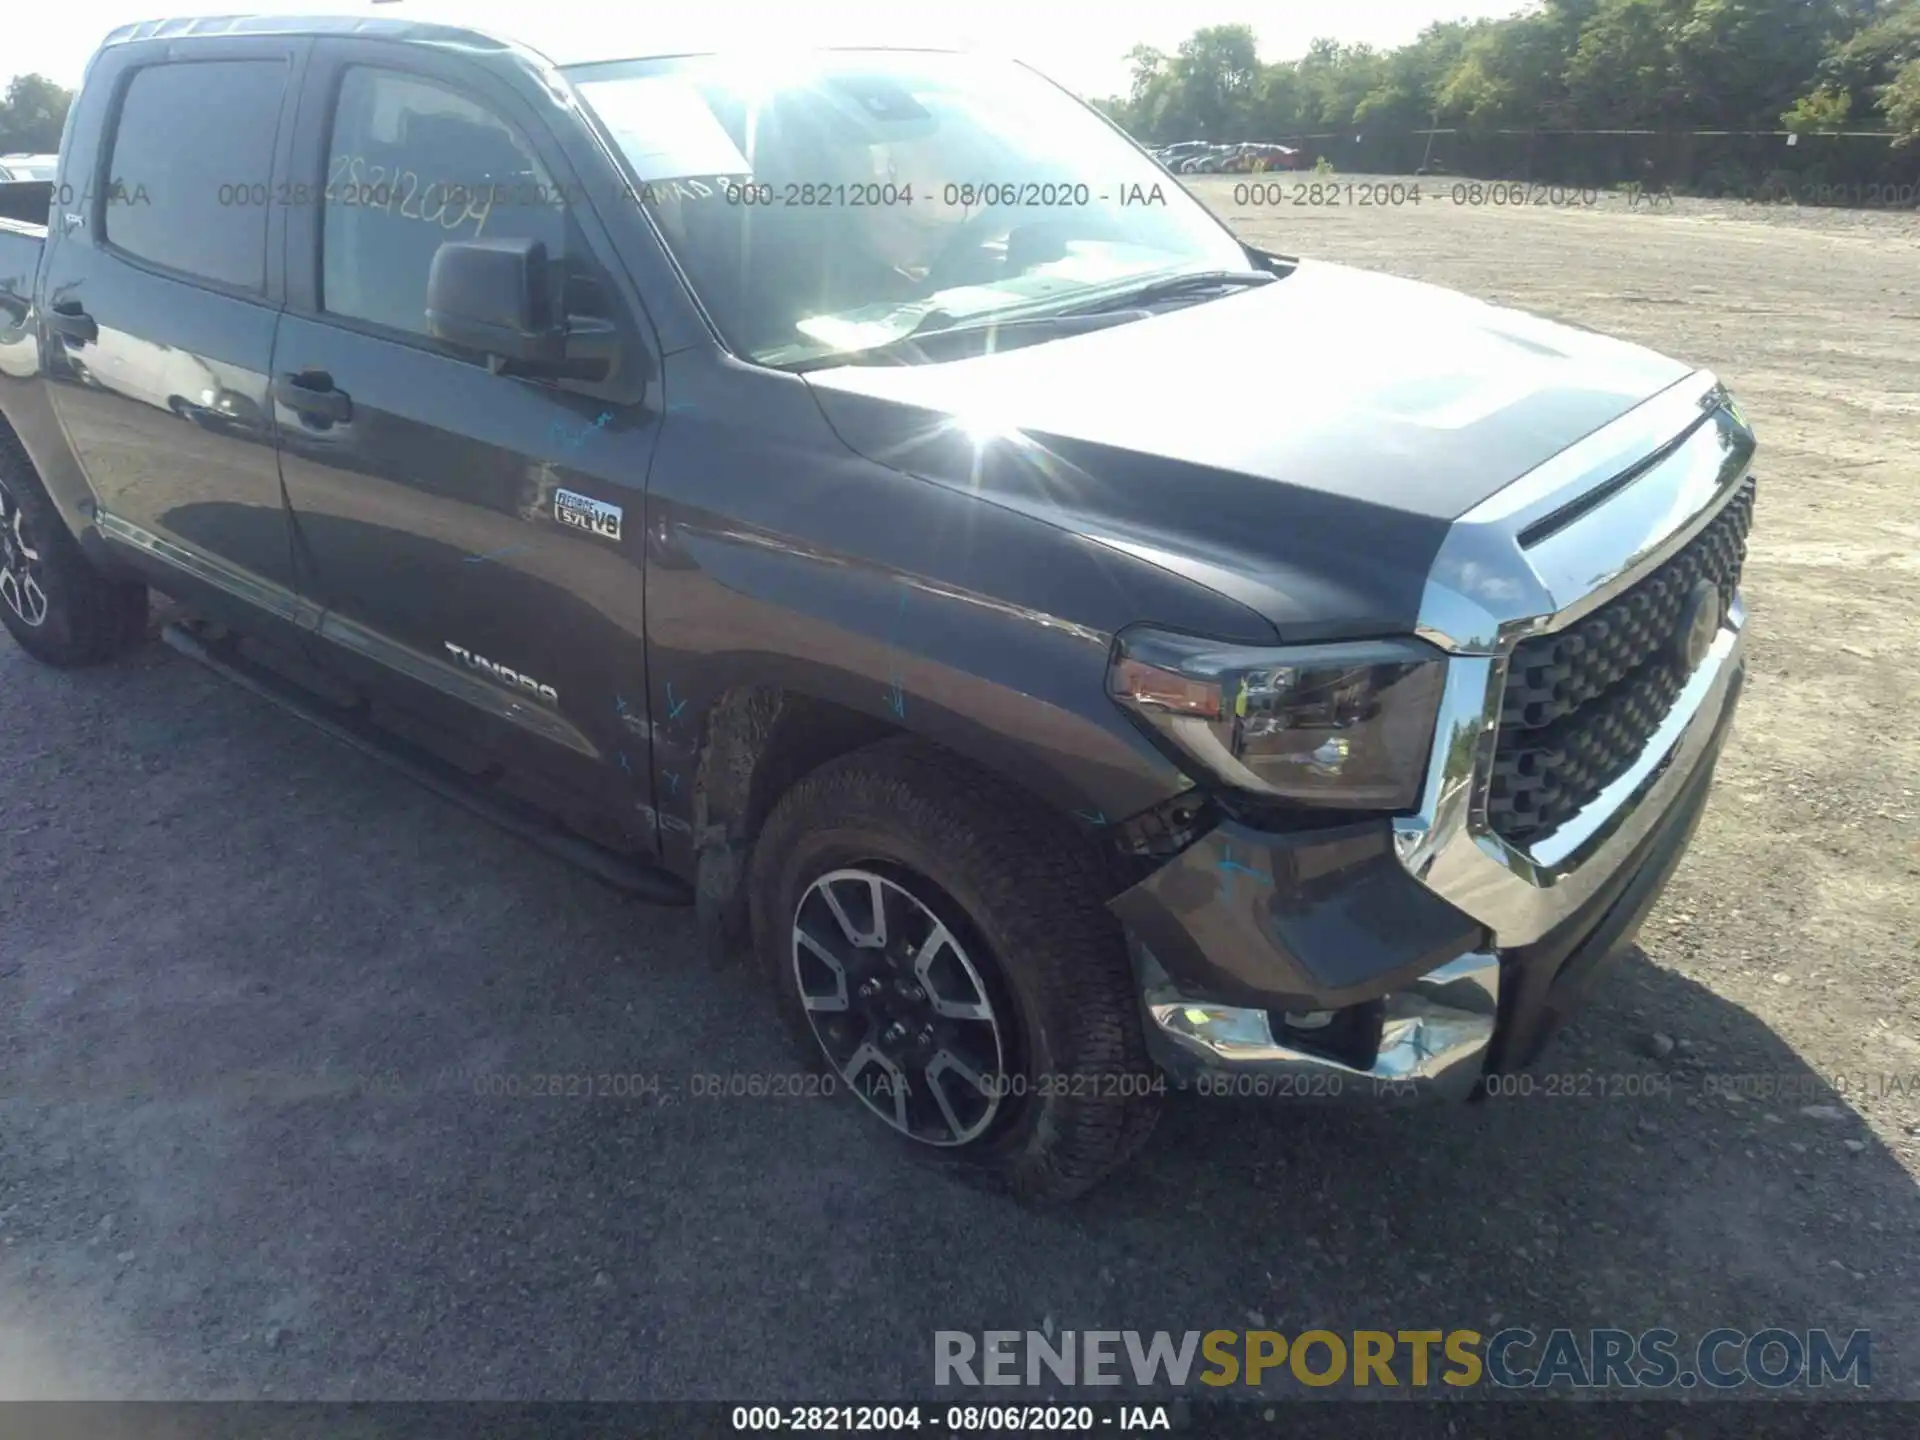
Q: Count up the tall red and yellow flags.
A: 0